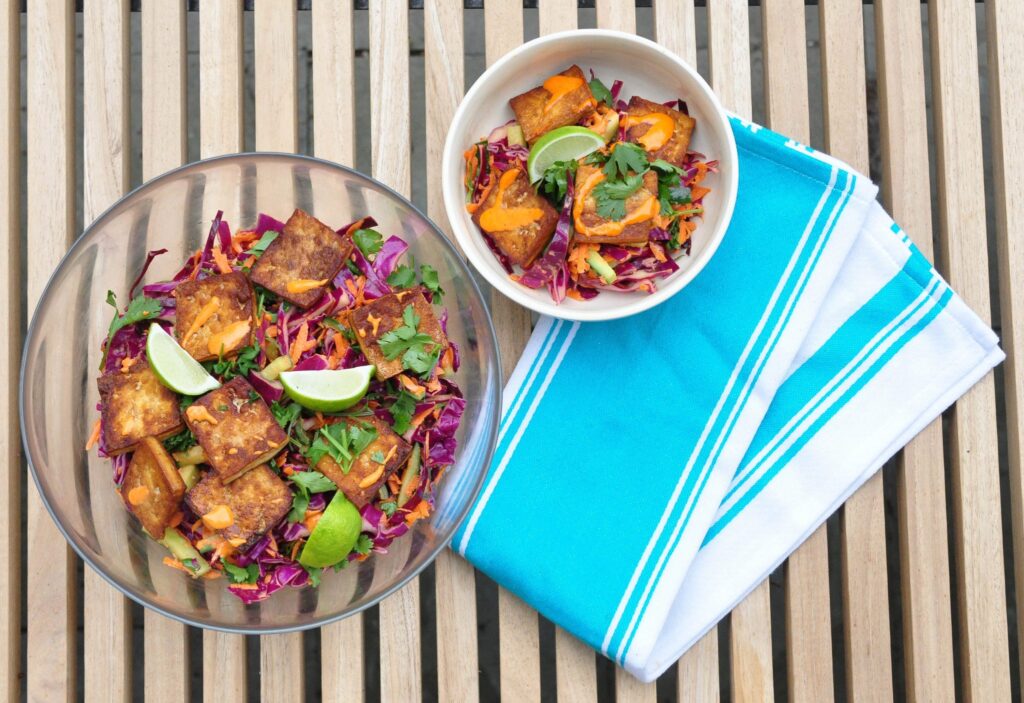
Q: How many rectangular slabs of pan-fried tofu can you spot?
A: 12